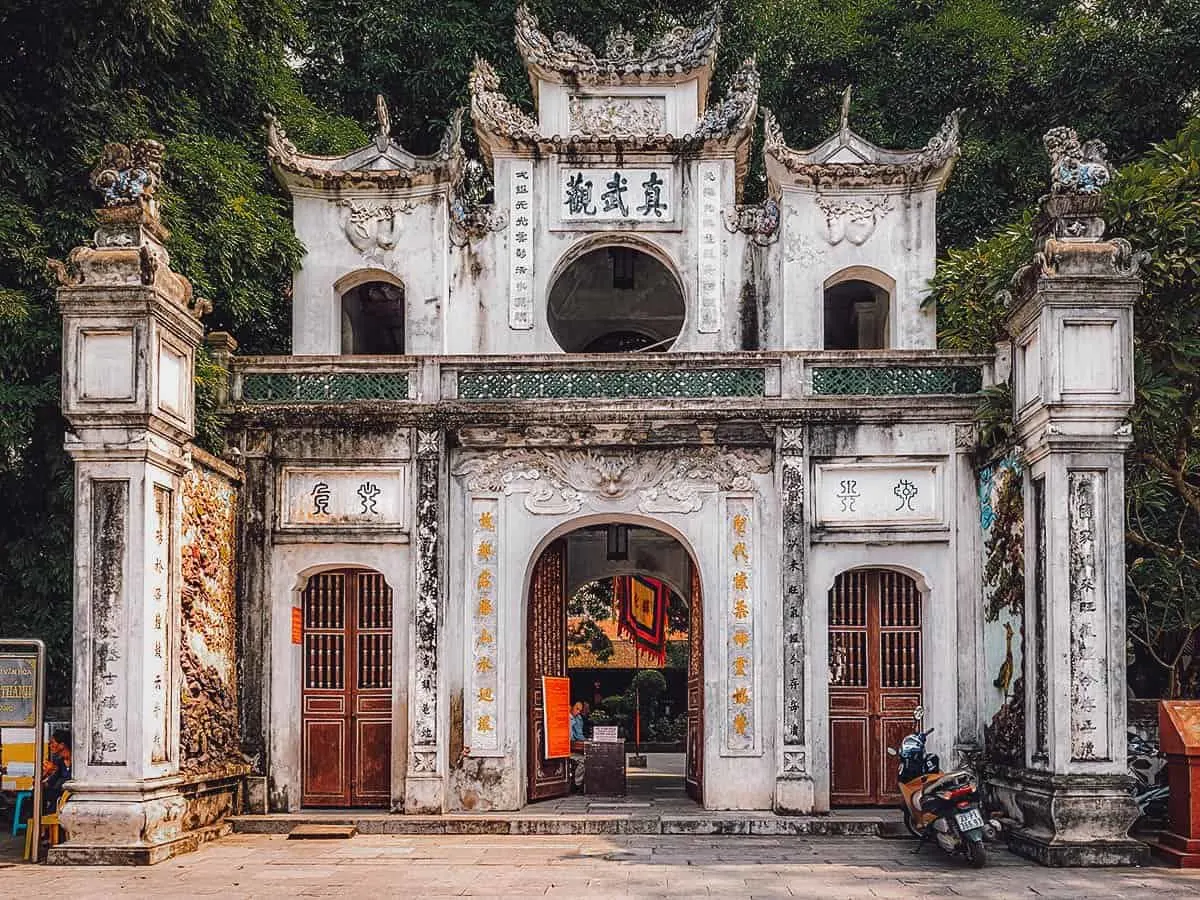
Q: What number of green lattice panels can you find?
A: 3